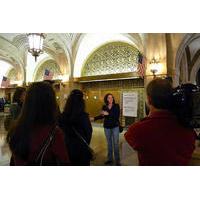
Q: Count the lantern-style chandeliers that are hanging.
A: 1